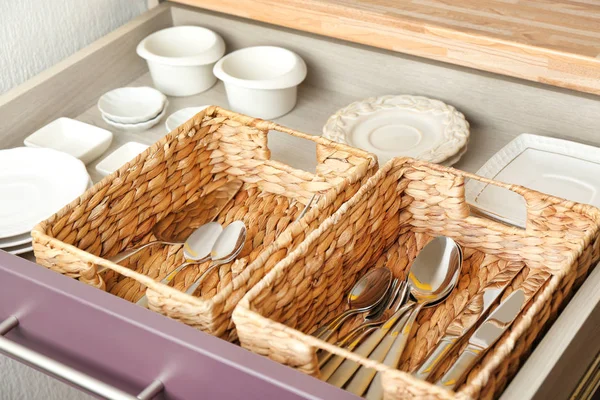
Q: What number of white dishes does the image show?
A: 13